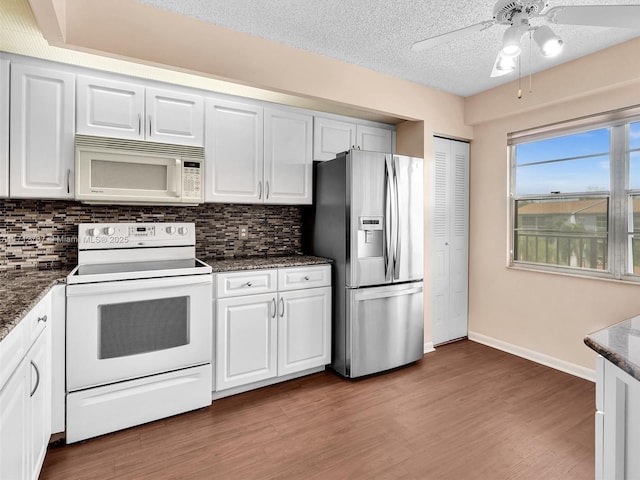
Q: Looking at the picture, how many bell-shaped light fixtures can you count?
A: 3